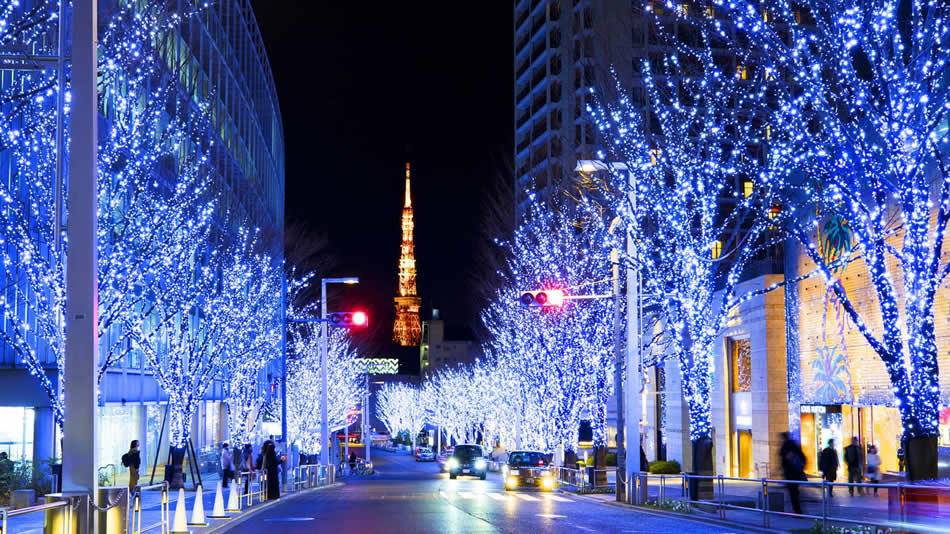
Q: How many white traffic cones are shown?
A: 4